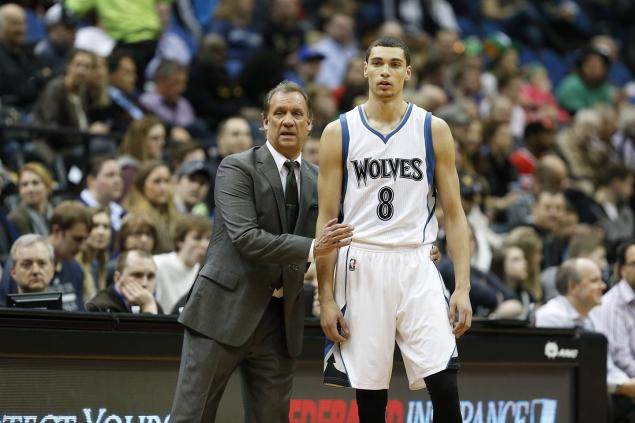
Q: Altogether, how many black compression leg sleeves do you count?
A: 2